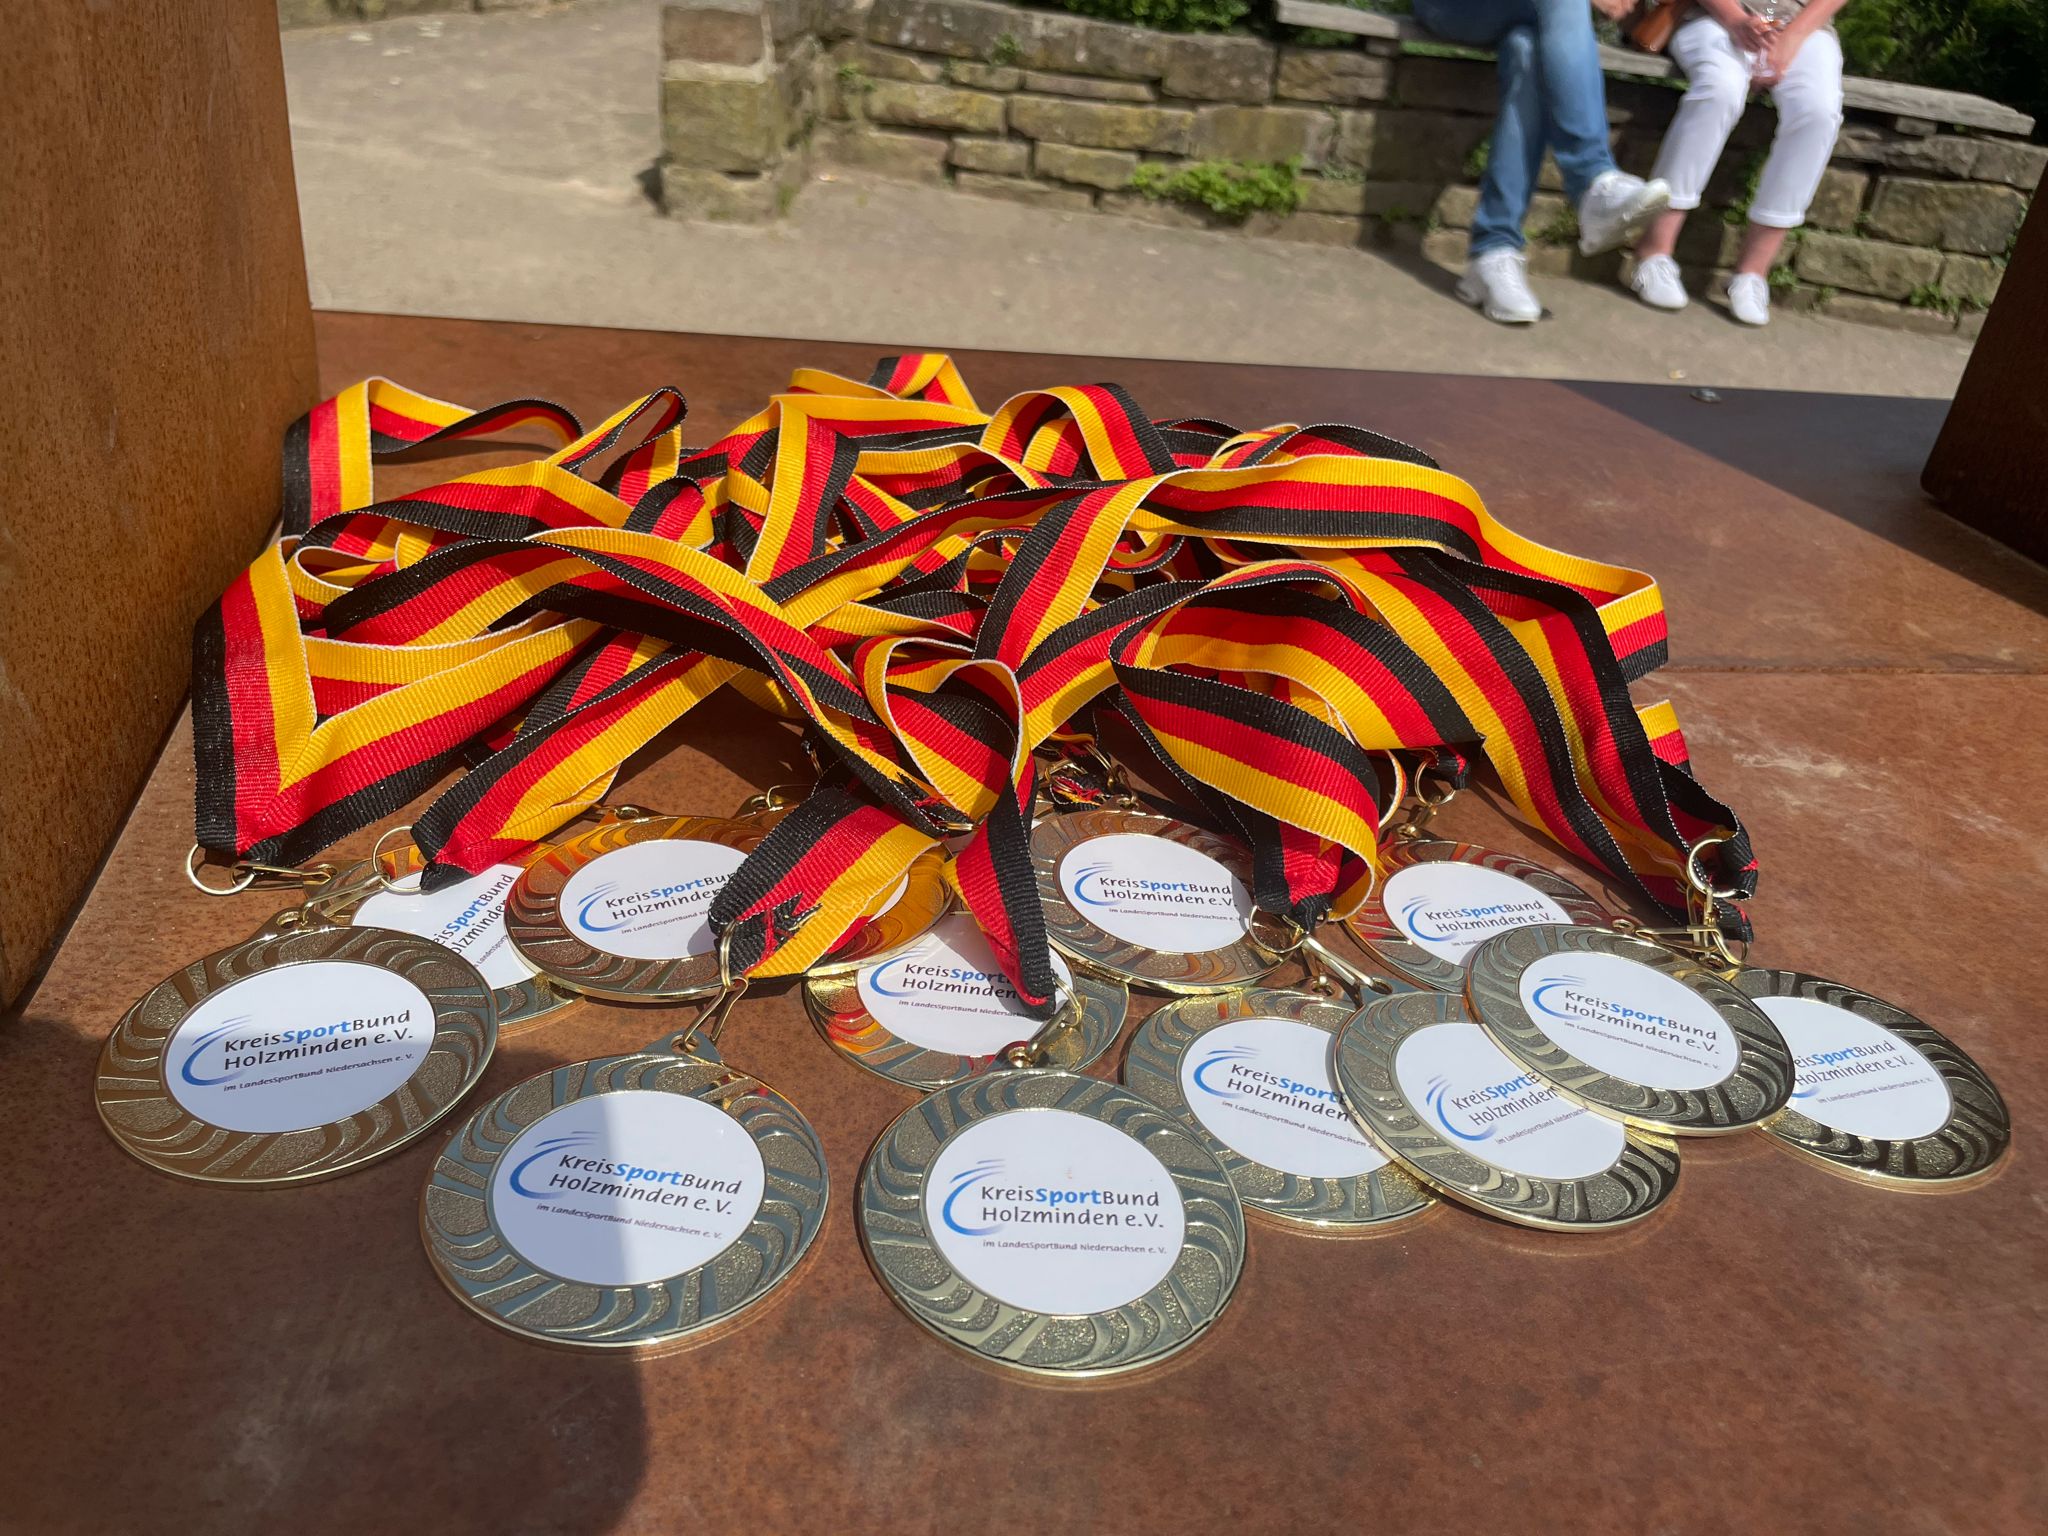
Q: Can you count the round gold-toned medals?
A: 13